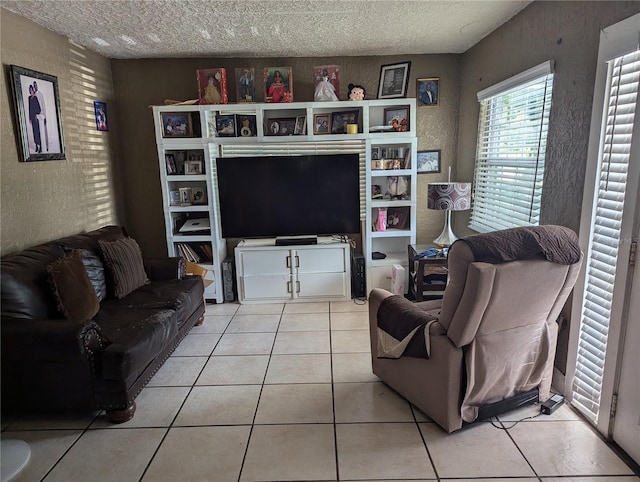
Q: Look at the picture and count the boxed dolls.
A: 4